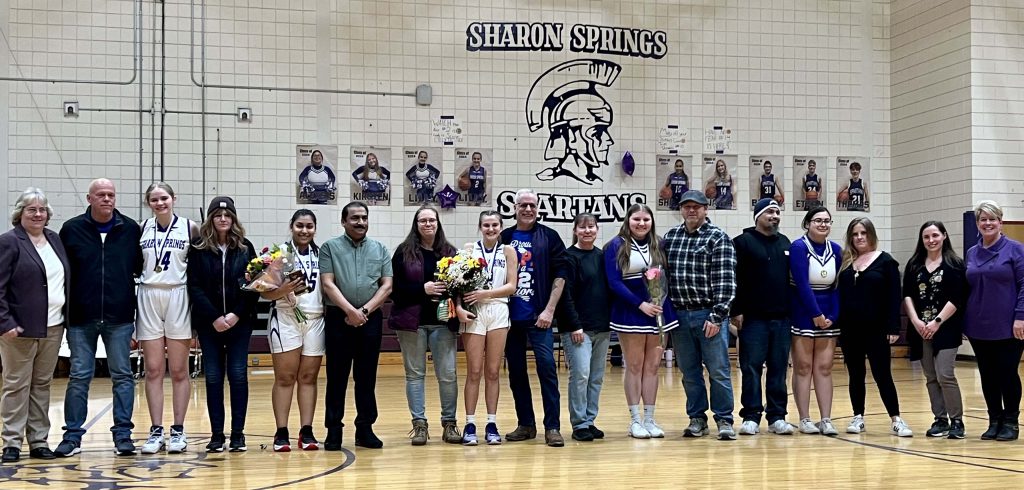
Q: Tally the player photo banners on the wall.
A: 9